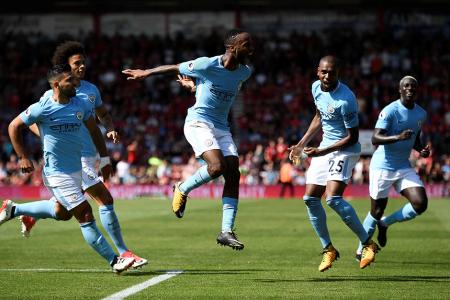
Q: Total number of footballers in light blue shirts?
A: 5